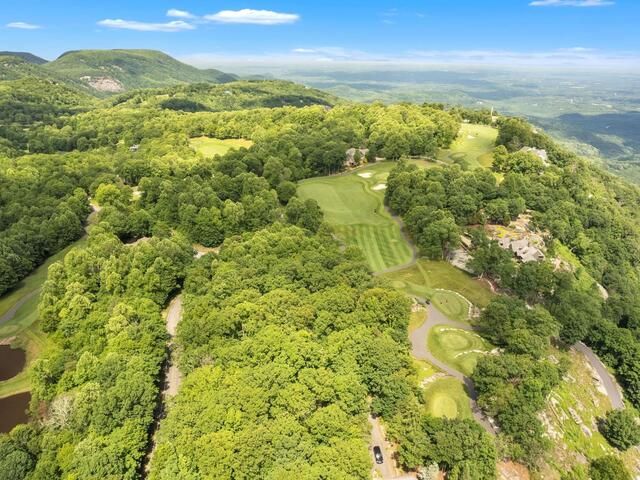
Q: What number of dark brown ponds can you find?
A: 2